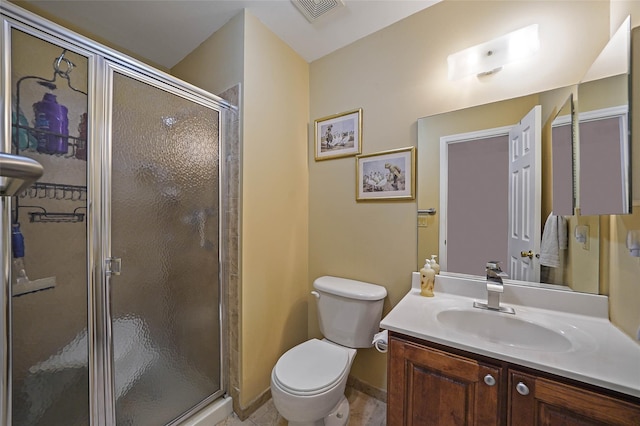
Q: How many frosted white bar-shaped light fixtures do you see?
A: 1